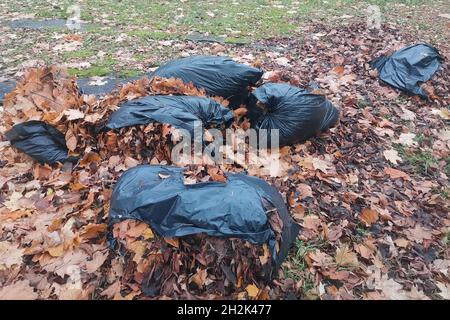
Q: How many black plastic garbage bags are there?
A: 6